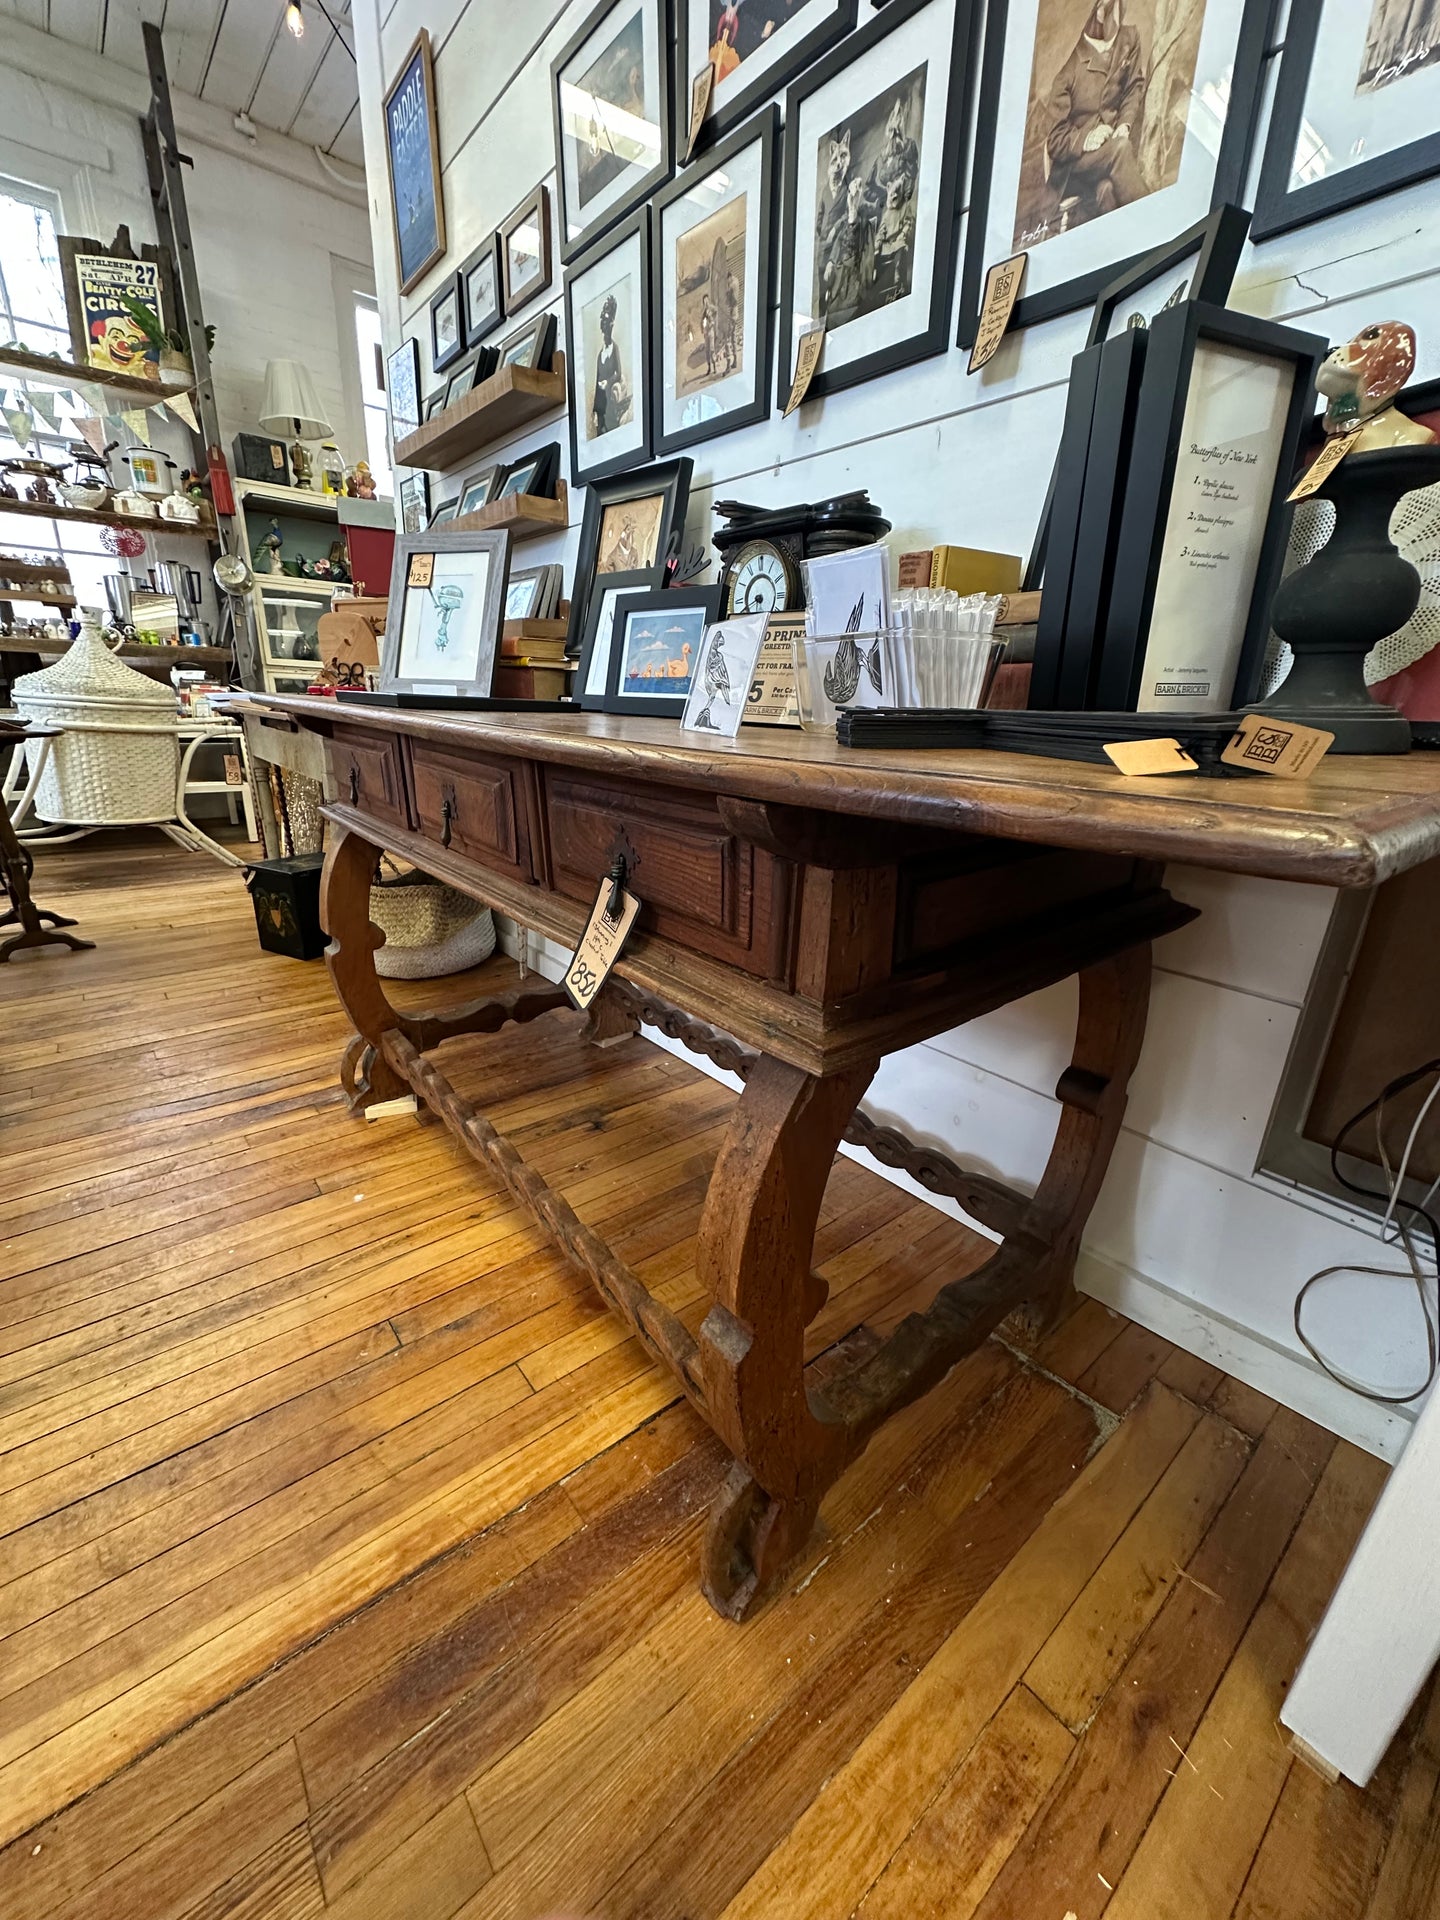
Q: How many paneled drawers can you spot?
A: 3